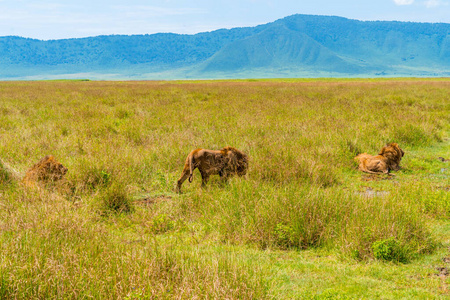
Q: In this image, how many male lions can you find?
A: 3